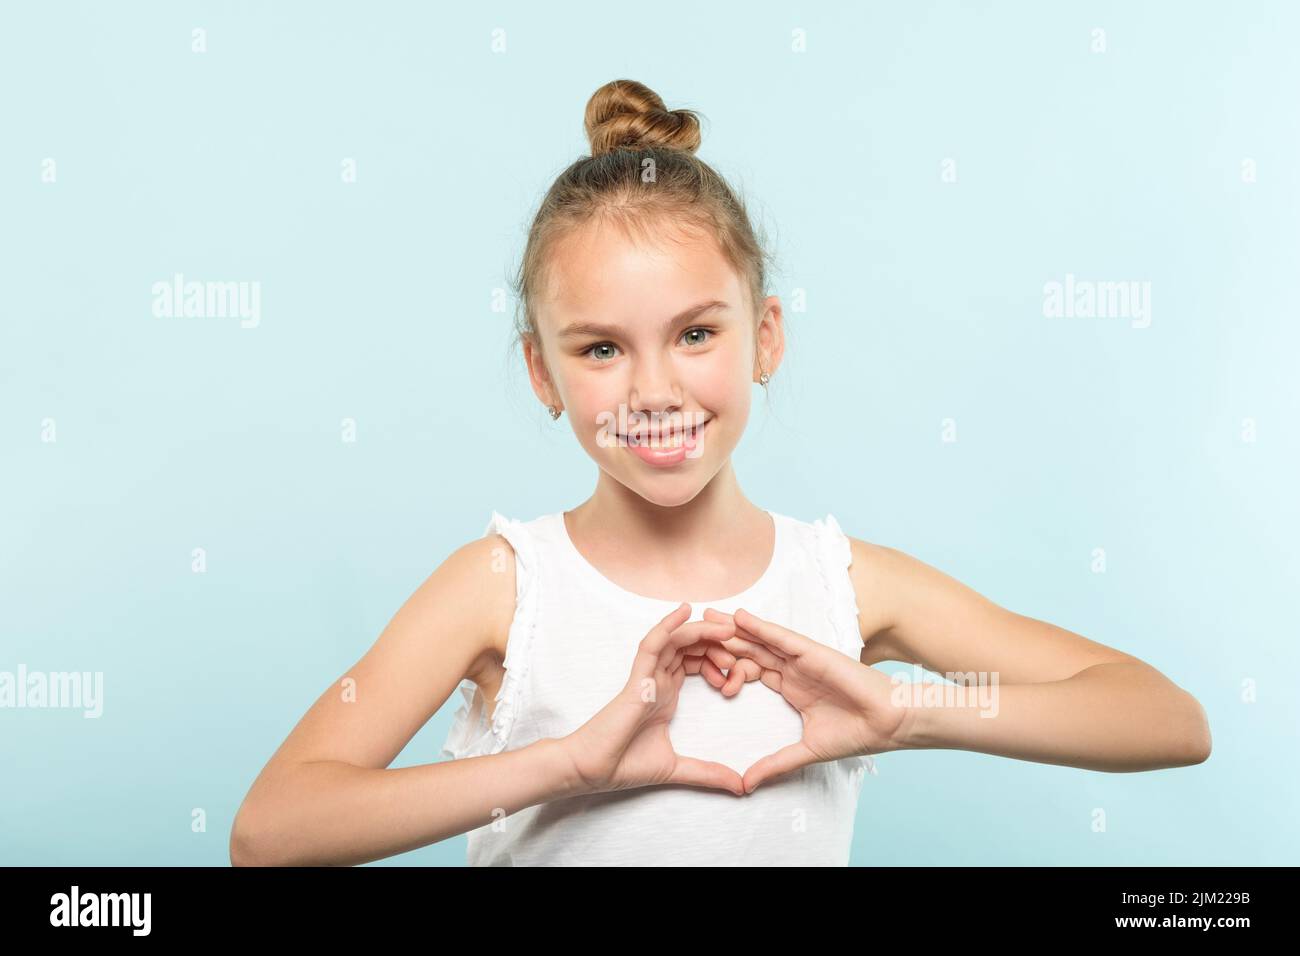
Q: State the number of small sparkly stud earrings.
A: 2